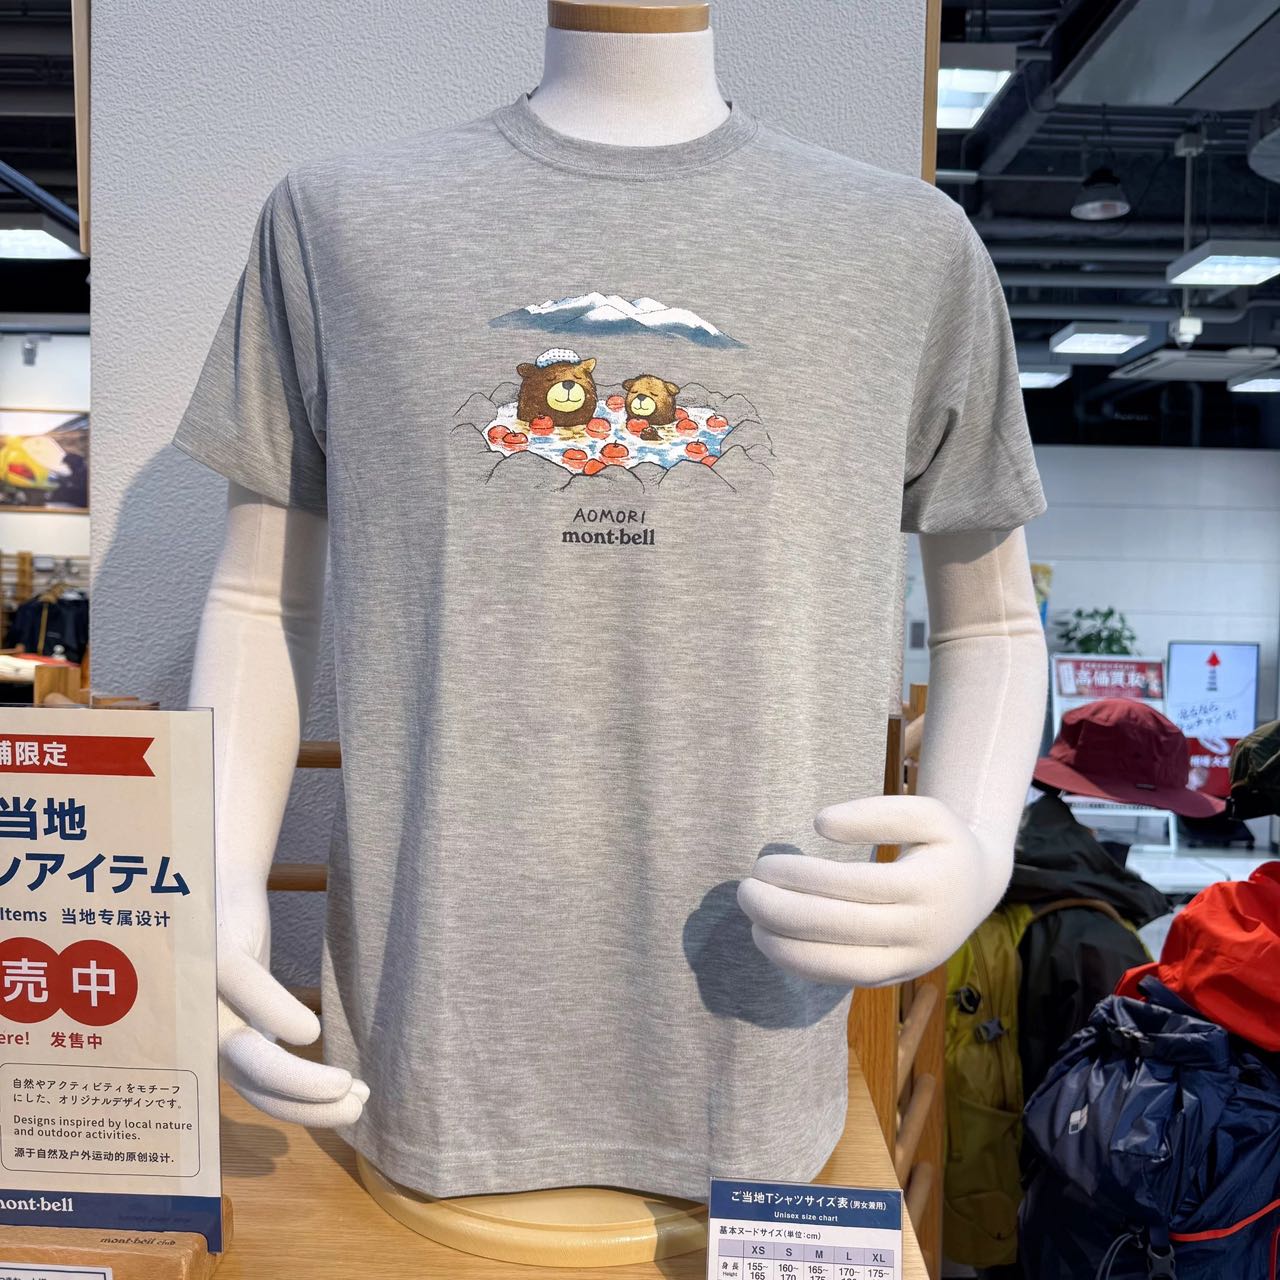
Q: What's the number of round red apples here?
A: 14